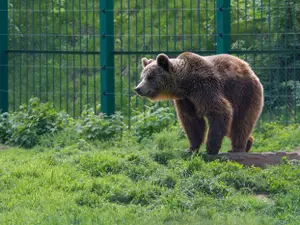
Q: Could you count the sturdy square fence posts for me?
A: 3